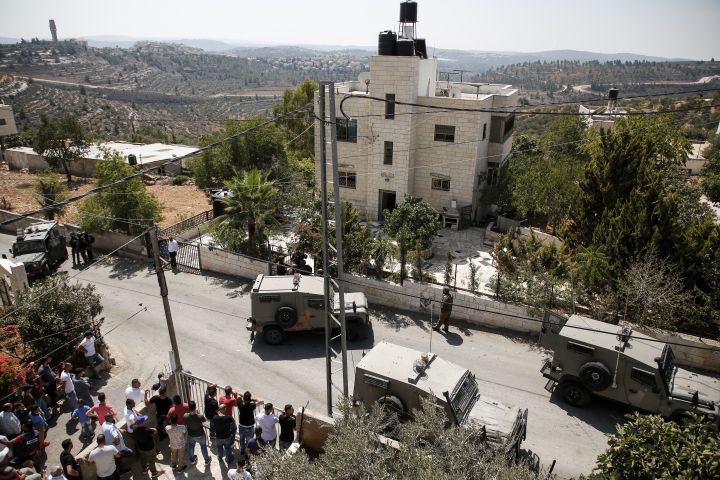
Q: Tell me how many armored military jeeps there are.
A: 4